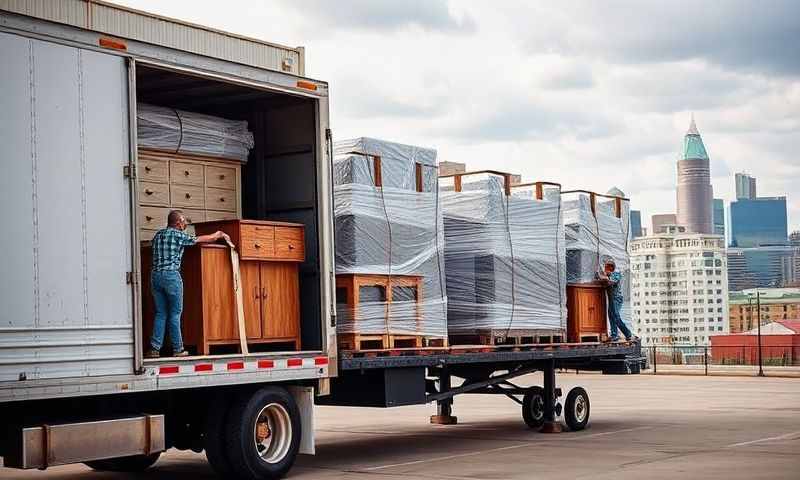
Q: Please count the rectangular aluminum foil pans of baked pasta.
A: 0